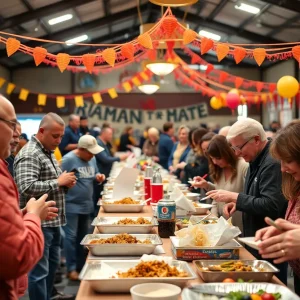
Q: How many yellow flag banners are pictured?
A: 11